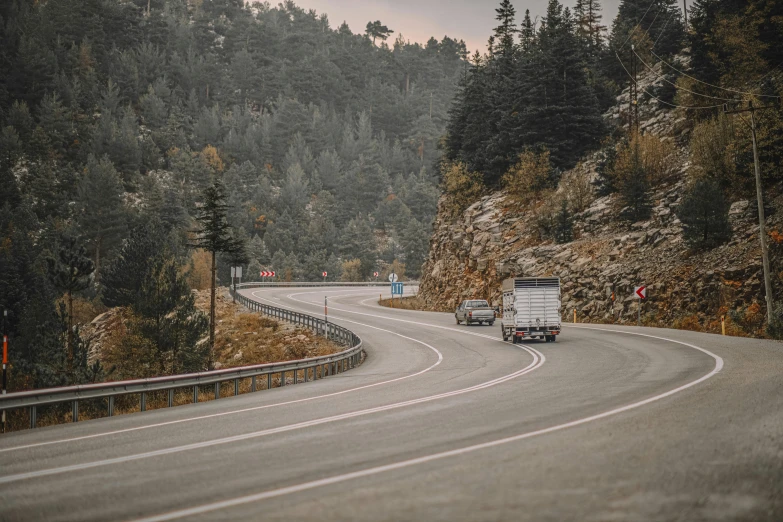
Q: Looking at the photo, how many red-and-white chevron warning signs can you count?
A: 4